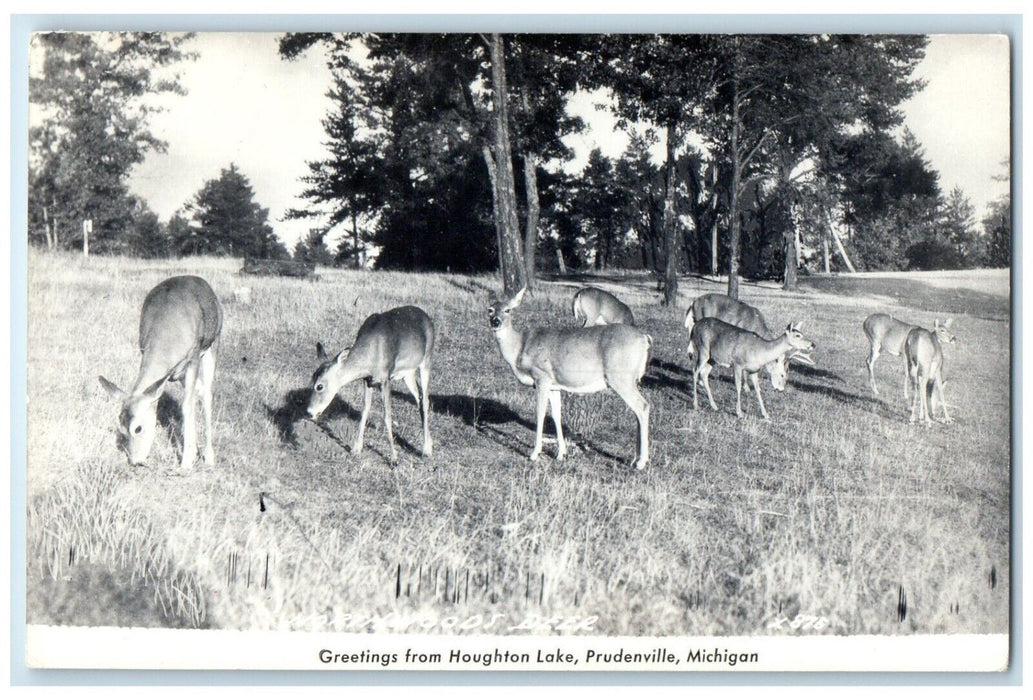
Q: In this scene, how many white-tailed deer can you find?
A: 8